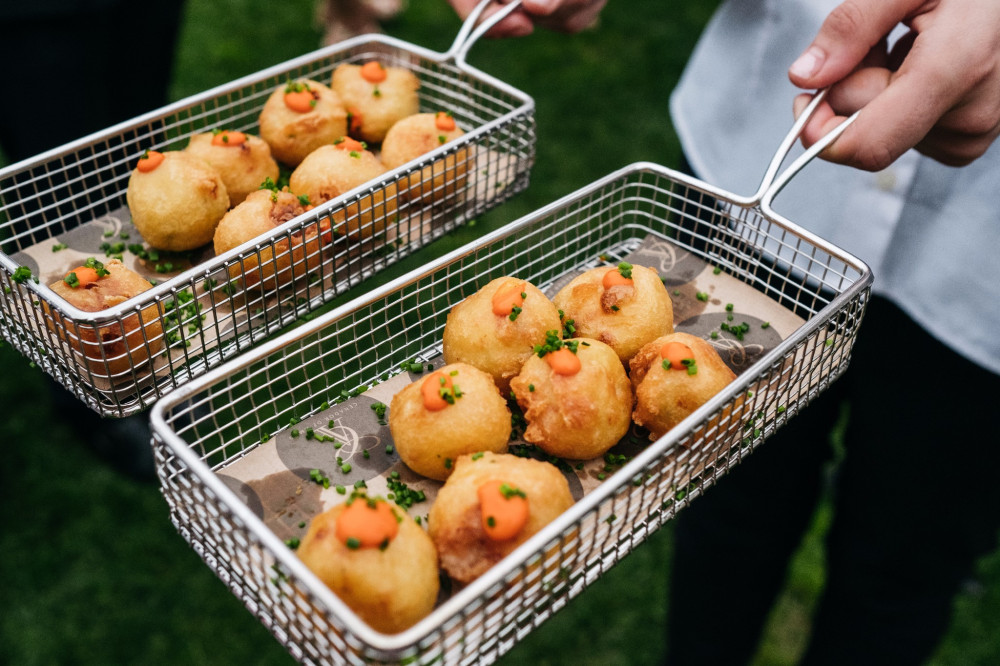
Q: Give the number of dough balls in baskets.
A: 15